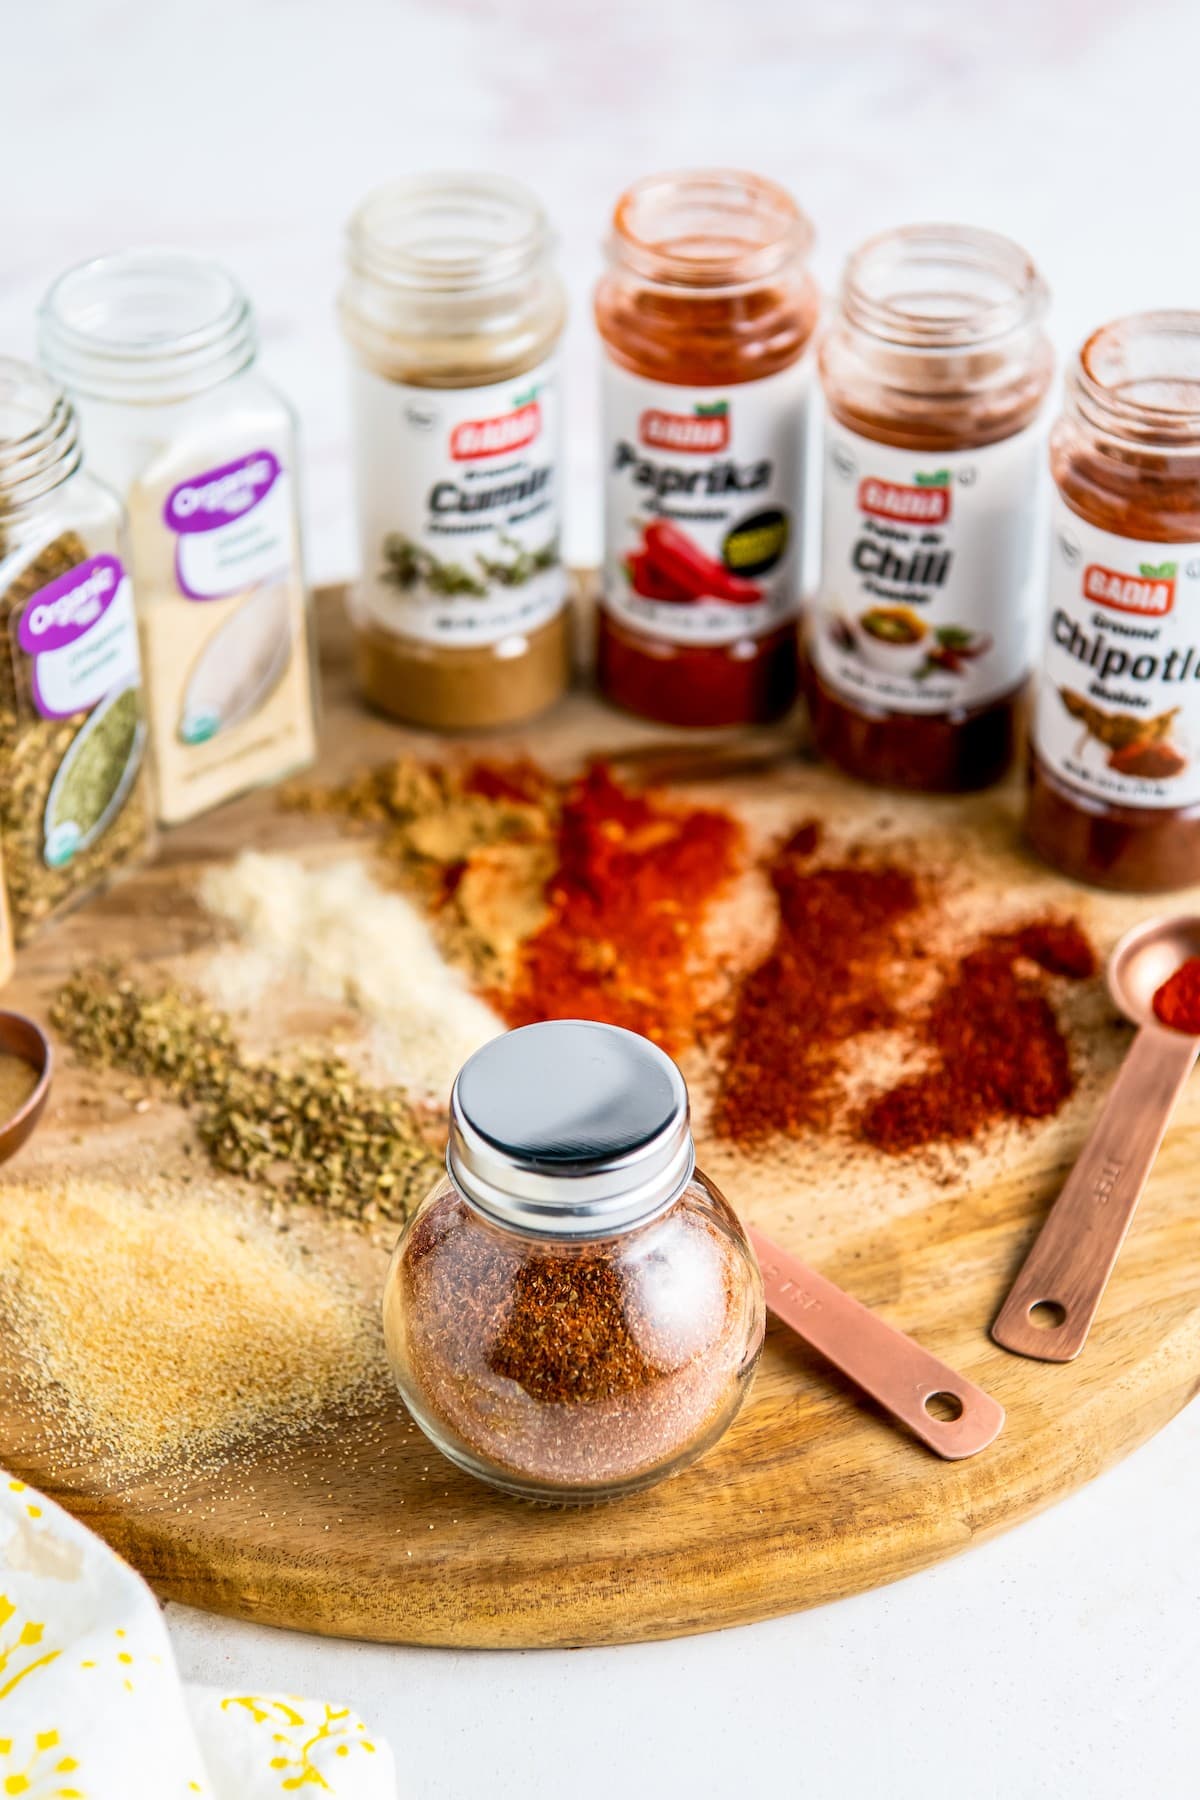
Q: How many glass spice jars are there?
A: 7